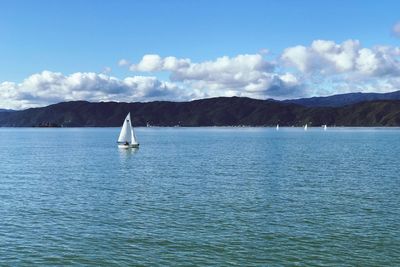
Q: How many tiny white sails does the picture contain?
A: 3